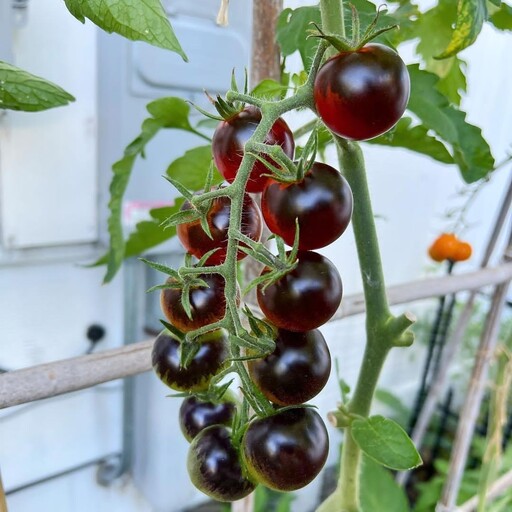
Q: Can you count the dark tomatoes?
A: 11